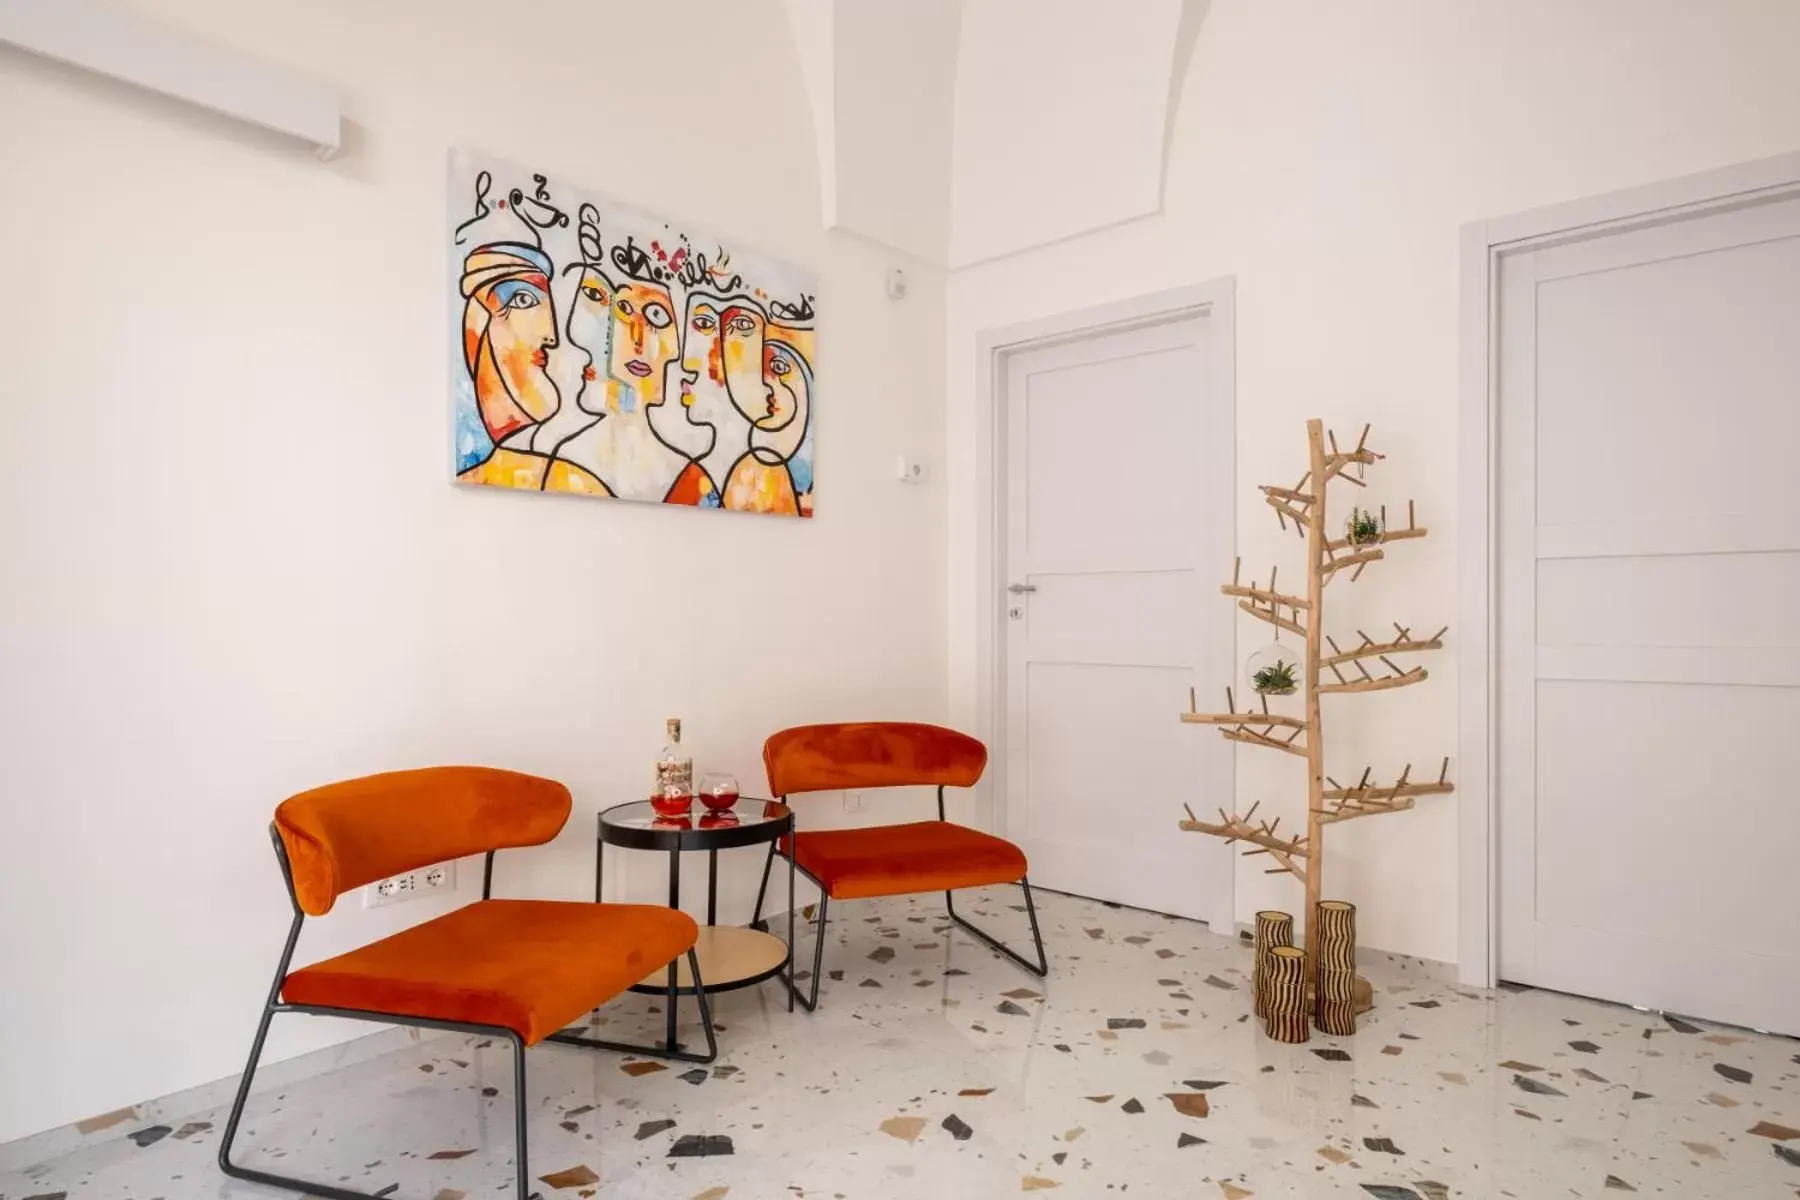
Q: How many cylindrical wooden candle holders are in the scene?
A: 3